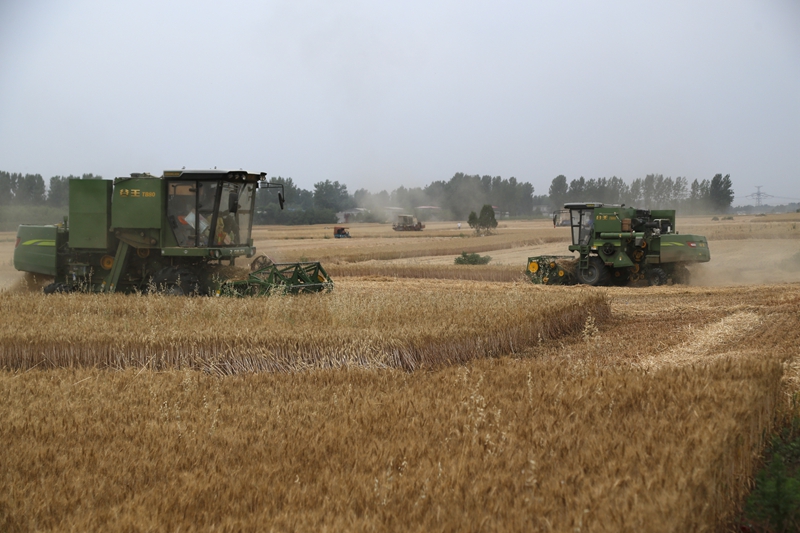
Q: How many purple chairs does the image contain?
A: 0